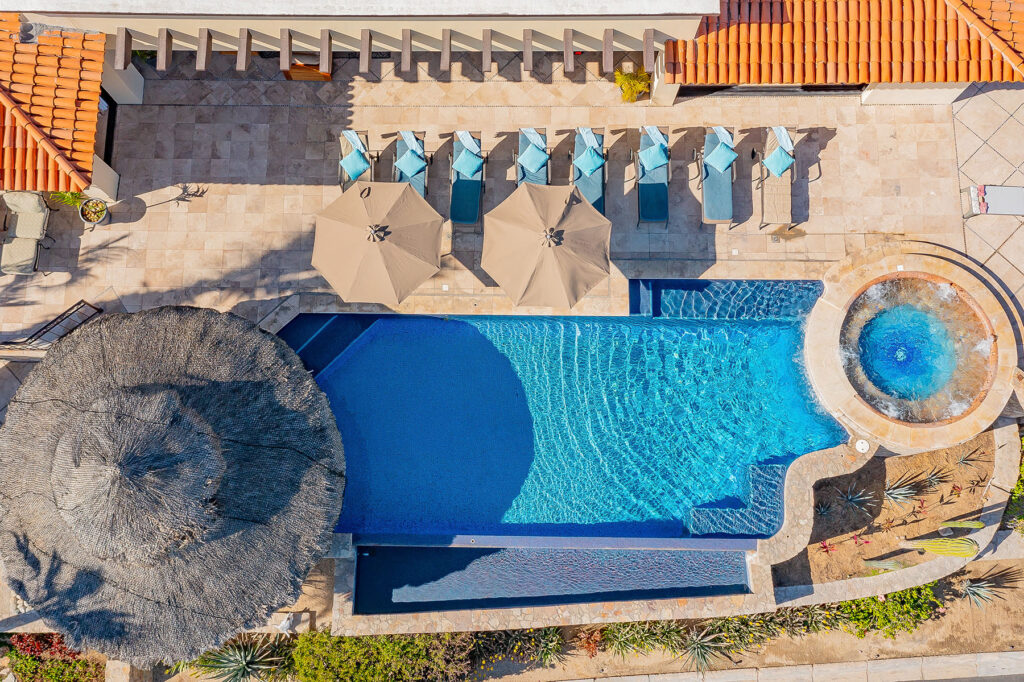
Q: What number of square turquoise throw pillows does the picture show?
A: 8